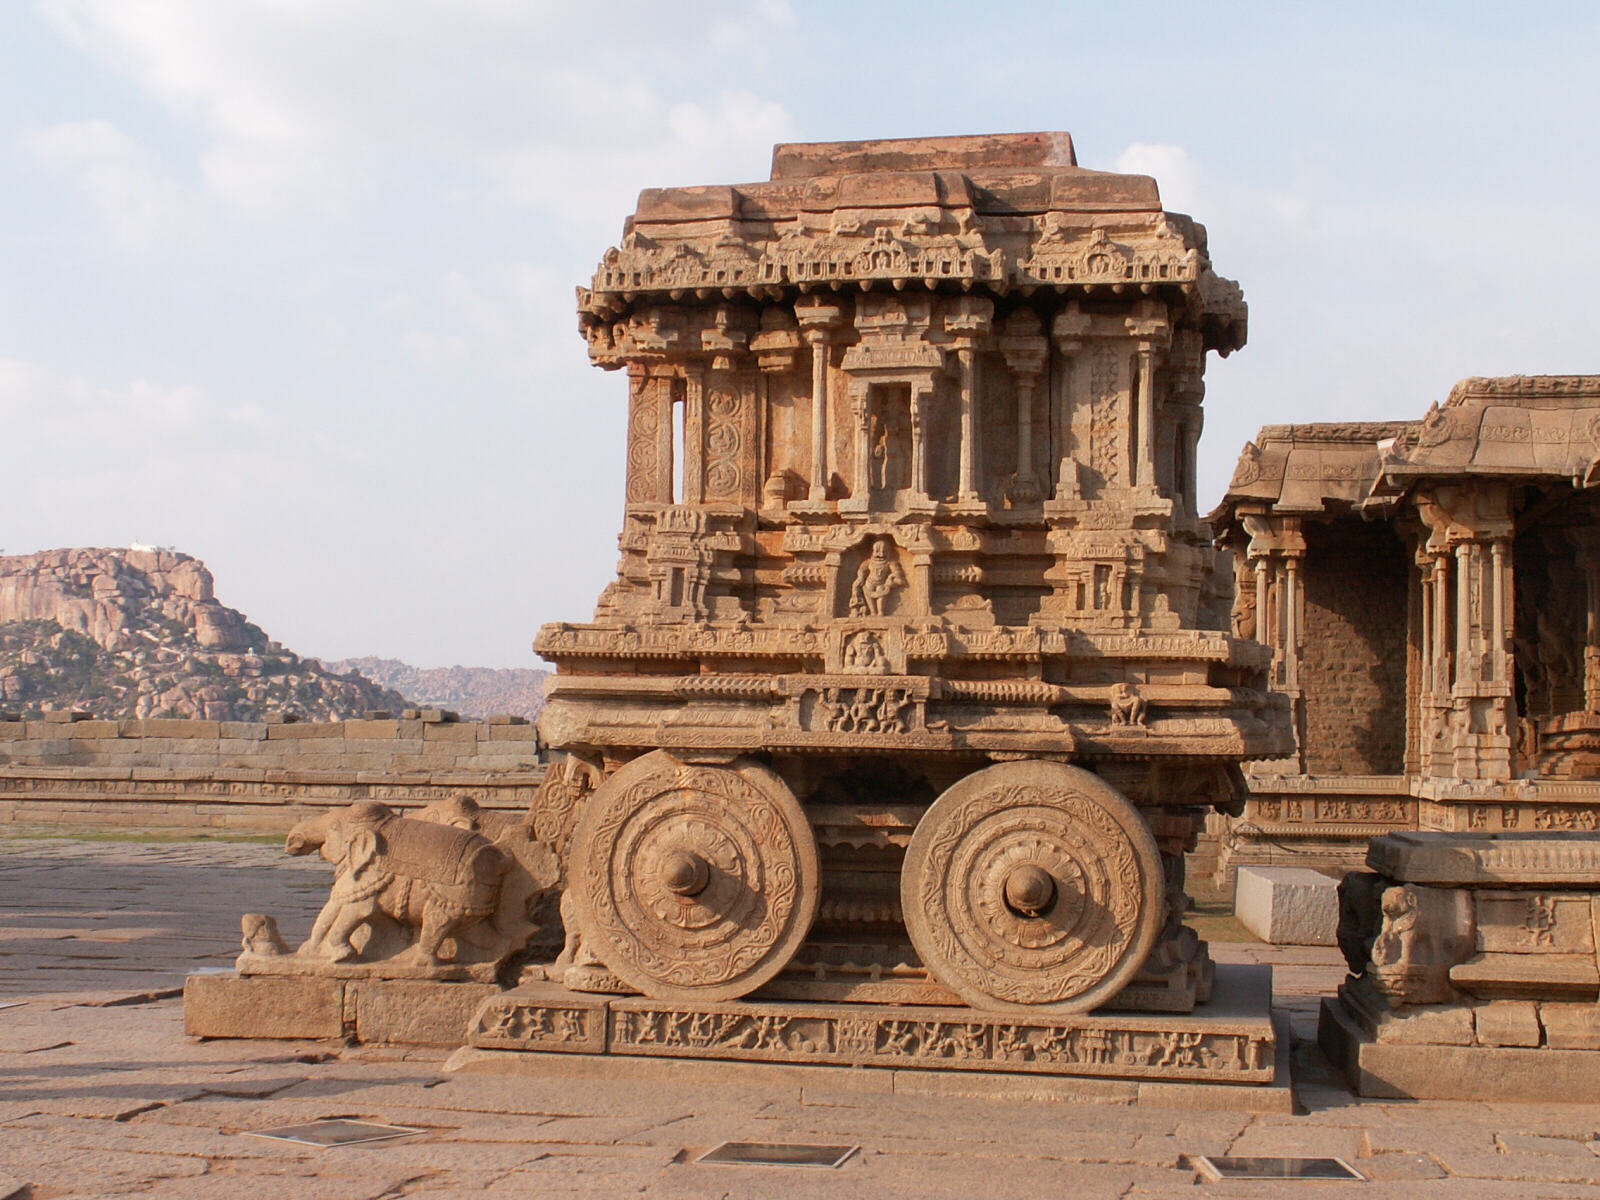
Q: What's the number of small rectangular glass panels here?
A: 3